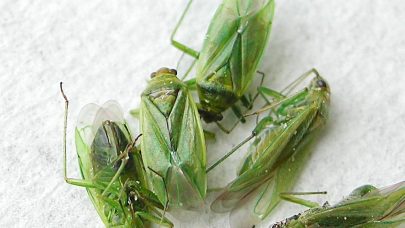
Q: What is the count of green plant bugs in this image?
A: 5